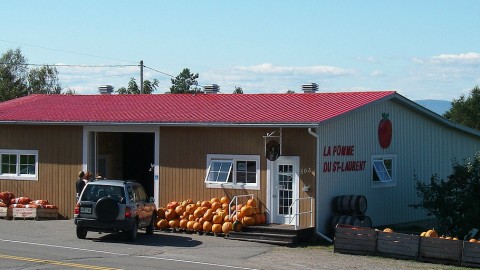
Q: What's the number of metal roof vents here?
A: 3